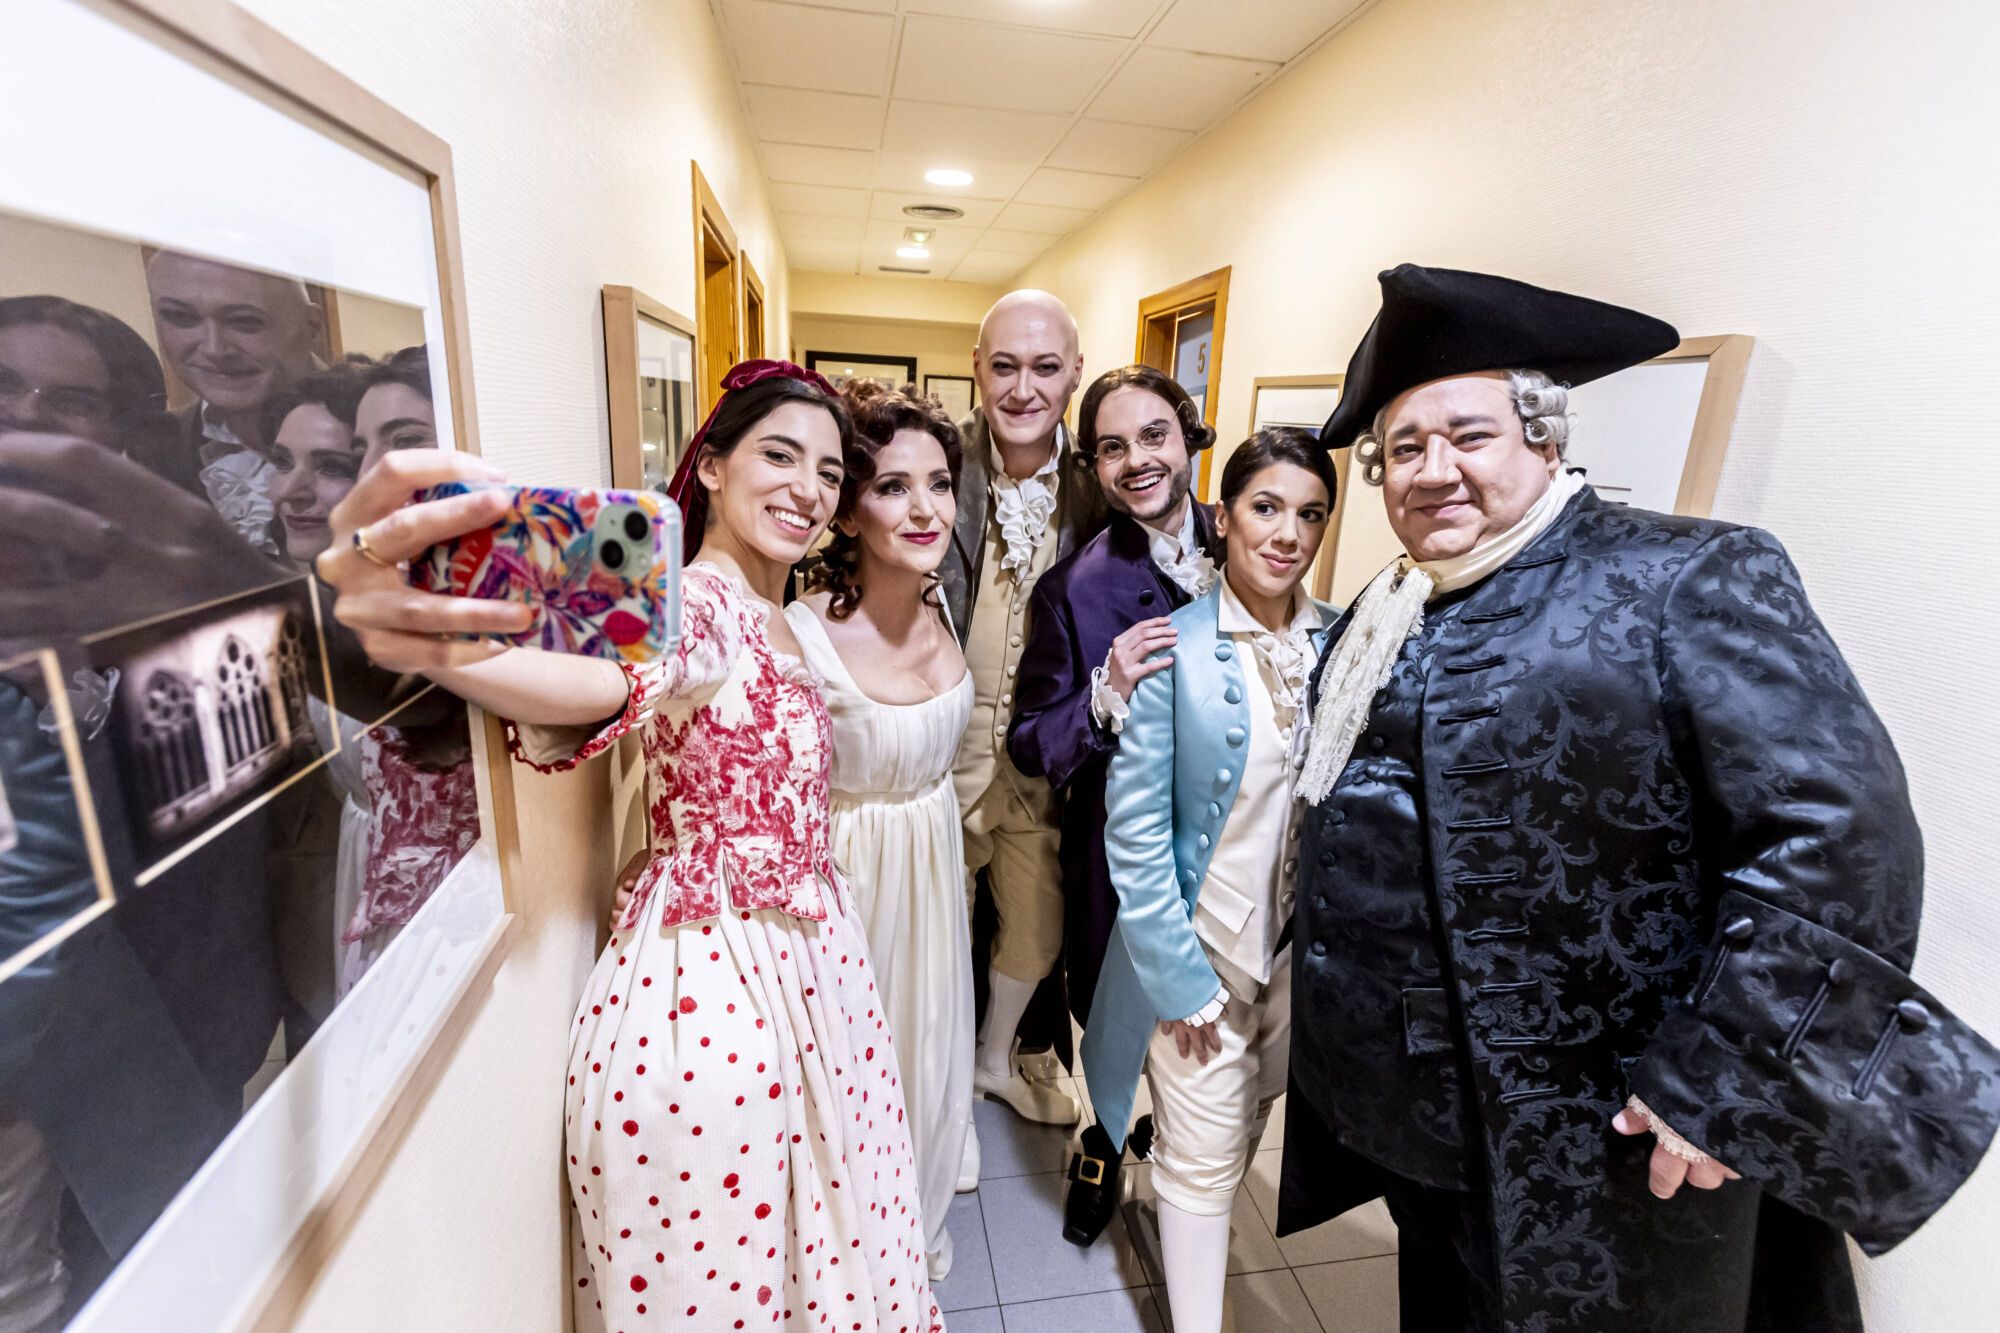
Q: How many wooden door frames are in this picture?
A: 3